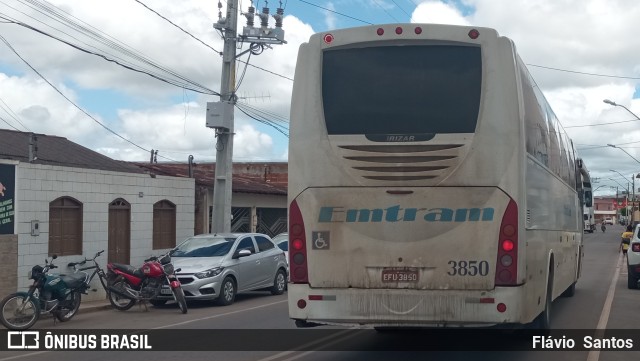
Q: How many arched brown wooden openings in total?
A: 3